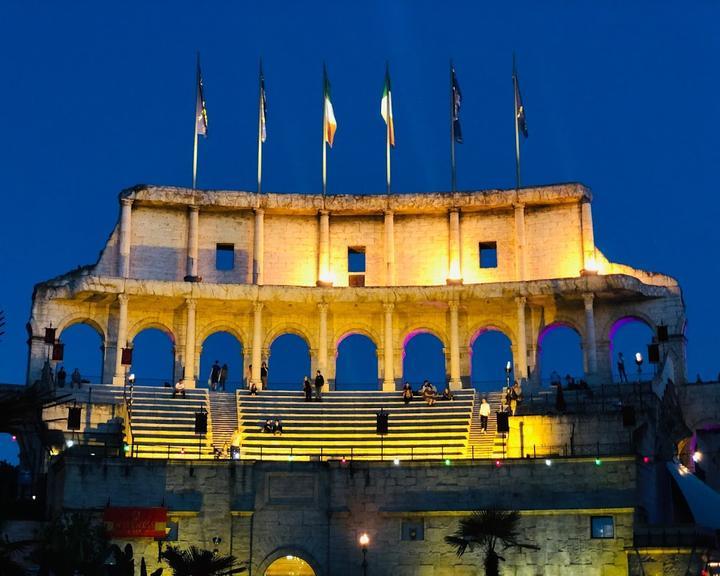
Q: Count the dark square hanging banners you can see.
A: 10